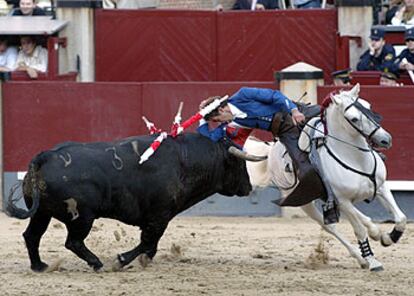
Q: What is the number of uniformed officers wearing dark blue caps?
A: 2